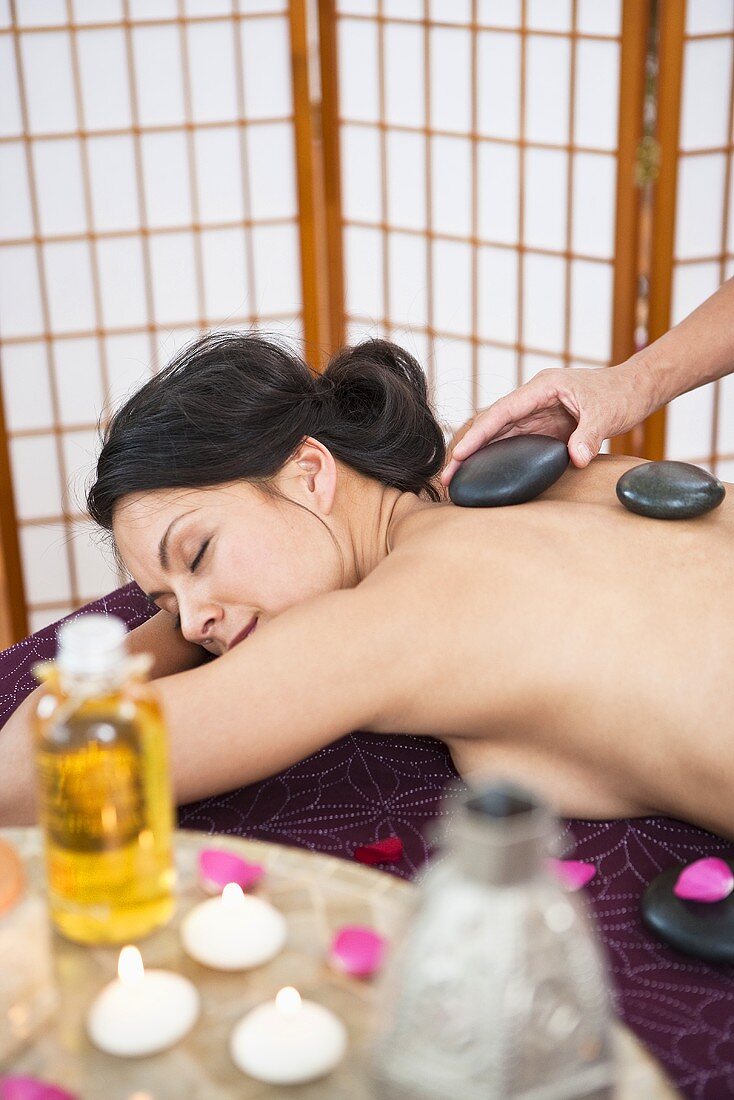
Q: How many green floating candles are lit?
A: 0